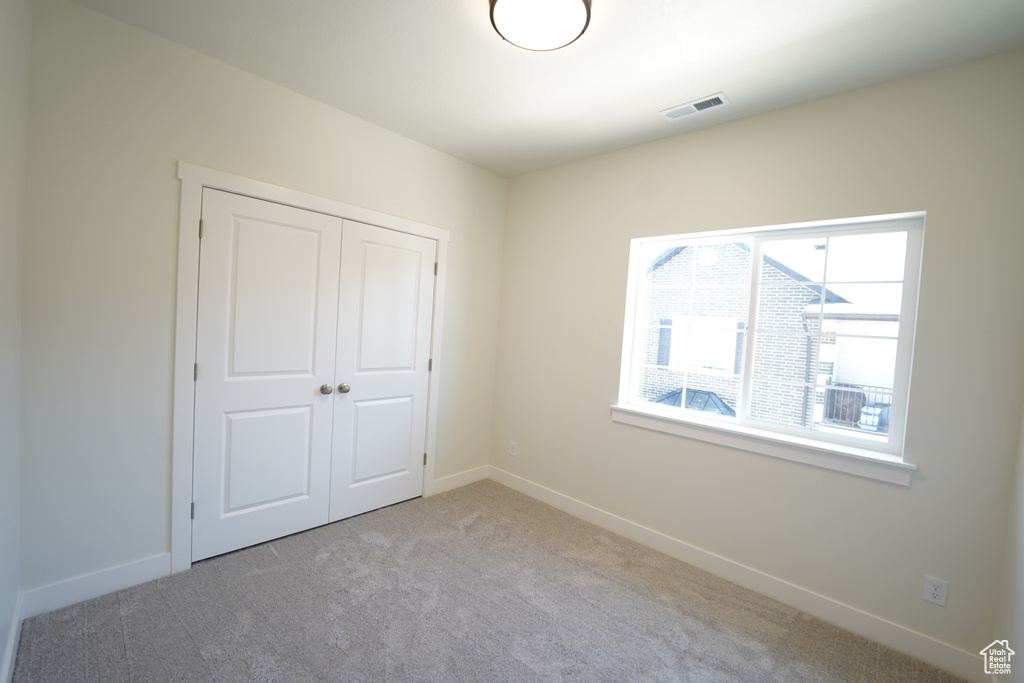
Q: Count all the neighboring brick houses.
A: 1